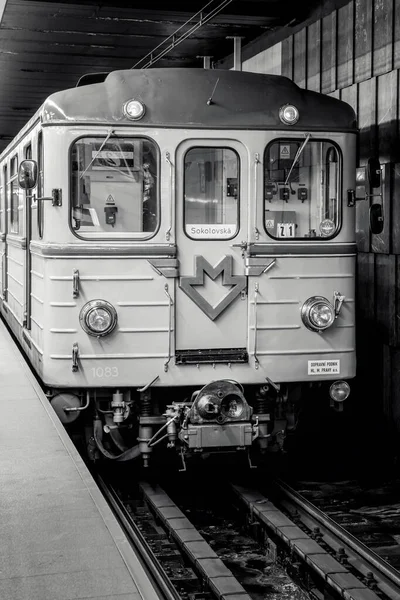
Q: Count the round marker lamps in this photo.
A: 2